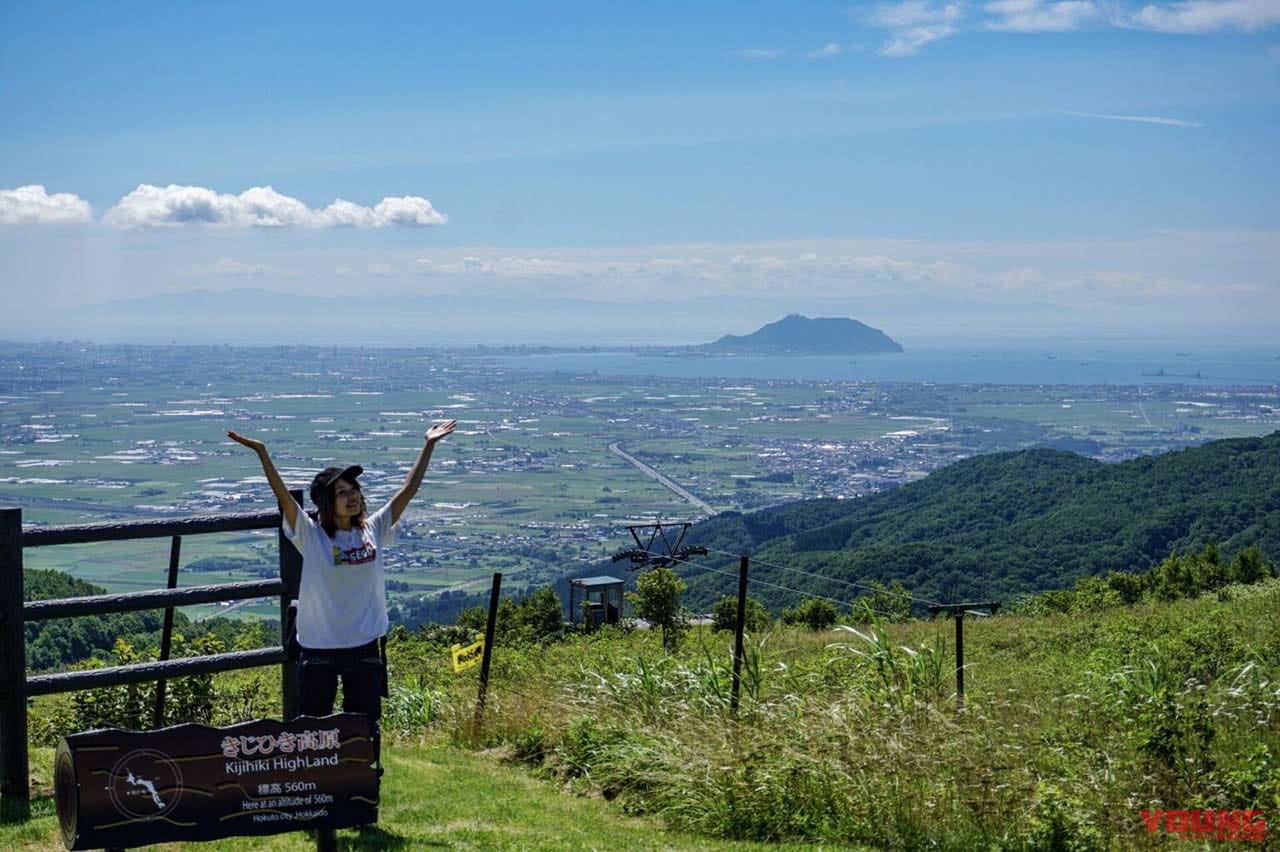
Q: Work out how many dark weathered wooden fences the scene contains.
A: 1